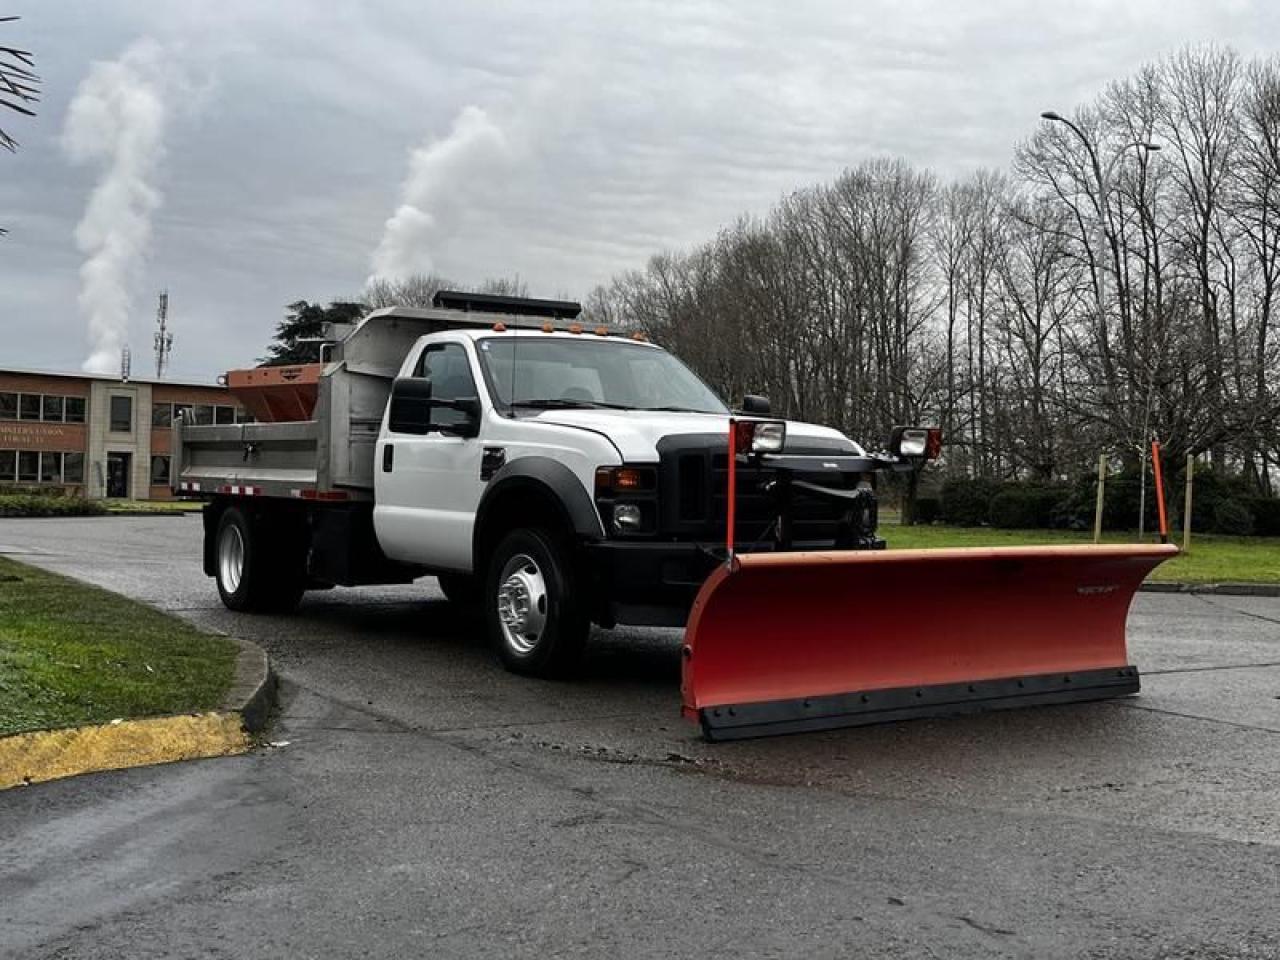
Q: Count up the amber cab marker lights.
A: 5